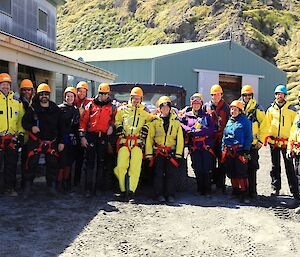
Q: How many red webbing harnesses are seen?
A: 8